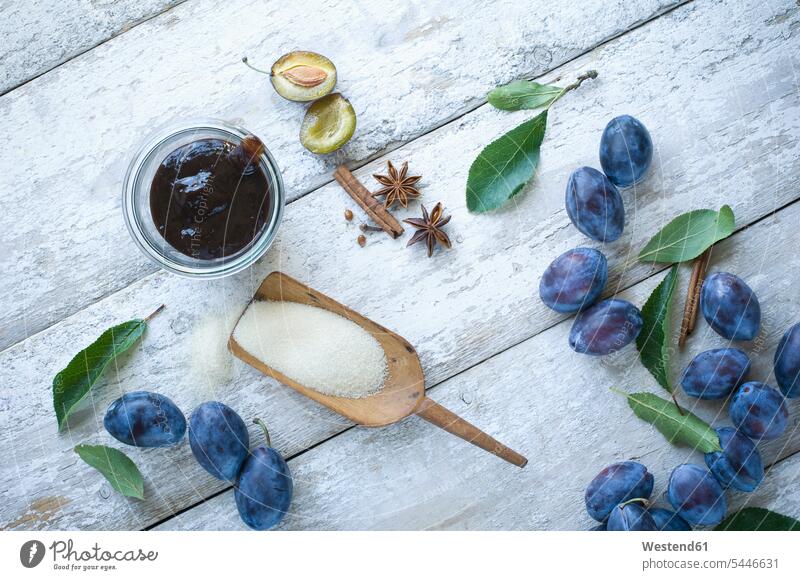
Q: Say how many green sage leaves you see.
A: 8